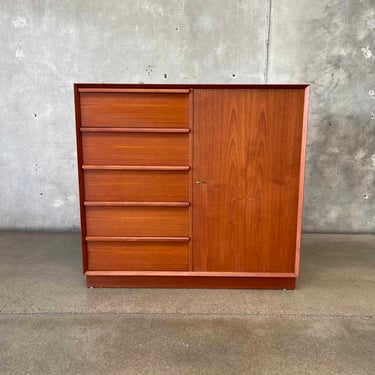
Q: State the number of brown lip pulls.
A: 5